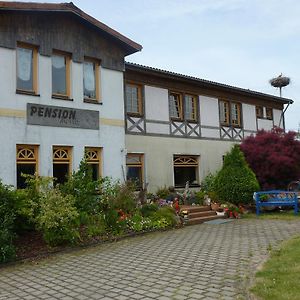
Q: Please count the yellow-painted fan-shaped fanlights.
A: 4